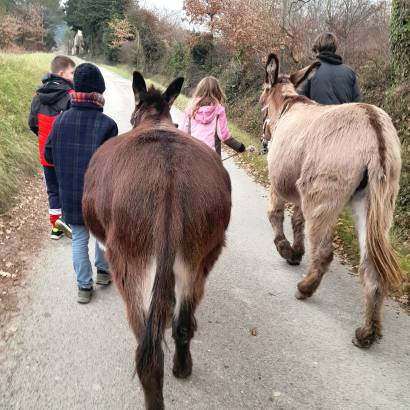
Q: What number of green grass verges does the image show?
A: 2